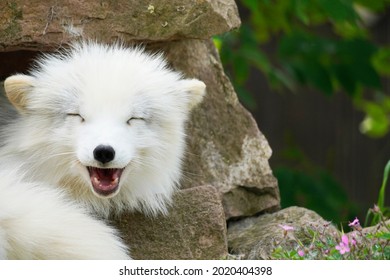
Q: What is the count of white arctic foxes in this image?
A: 1